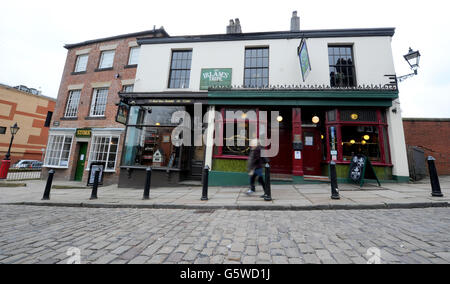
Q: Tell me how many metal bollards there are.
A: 7